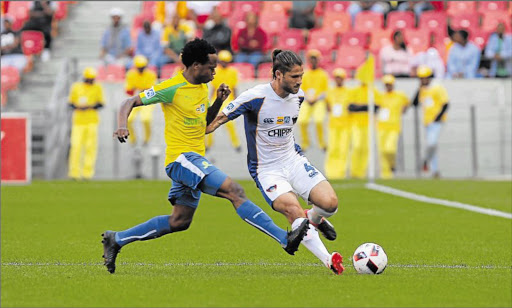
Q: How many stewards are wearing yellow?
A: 8